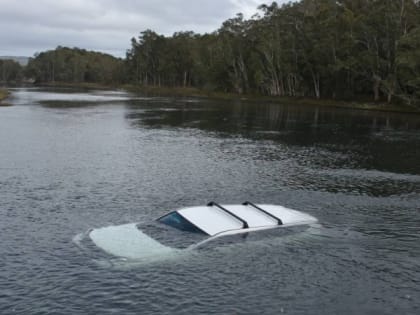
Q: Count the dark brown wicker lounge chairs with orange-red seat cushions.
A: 0